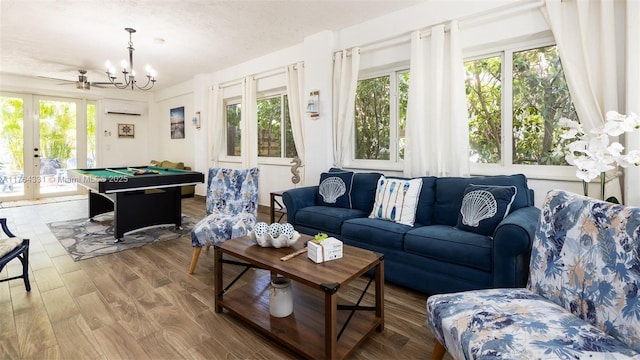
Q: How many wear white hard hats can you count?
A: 0